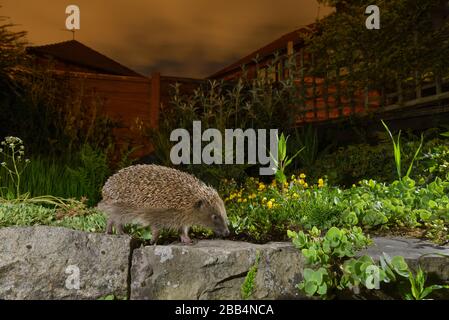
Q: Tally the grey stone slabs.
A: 3